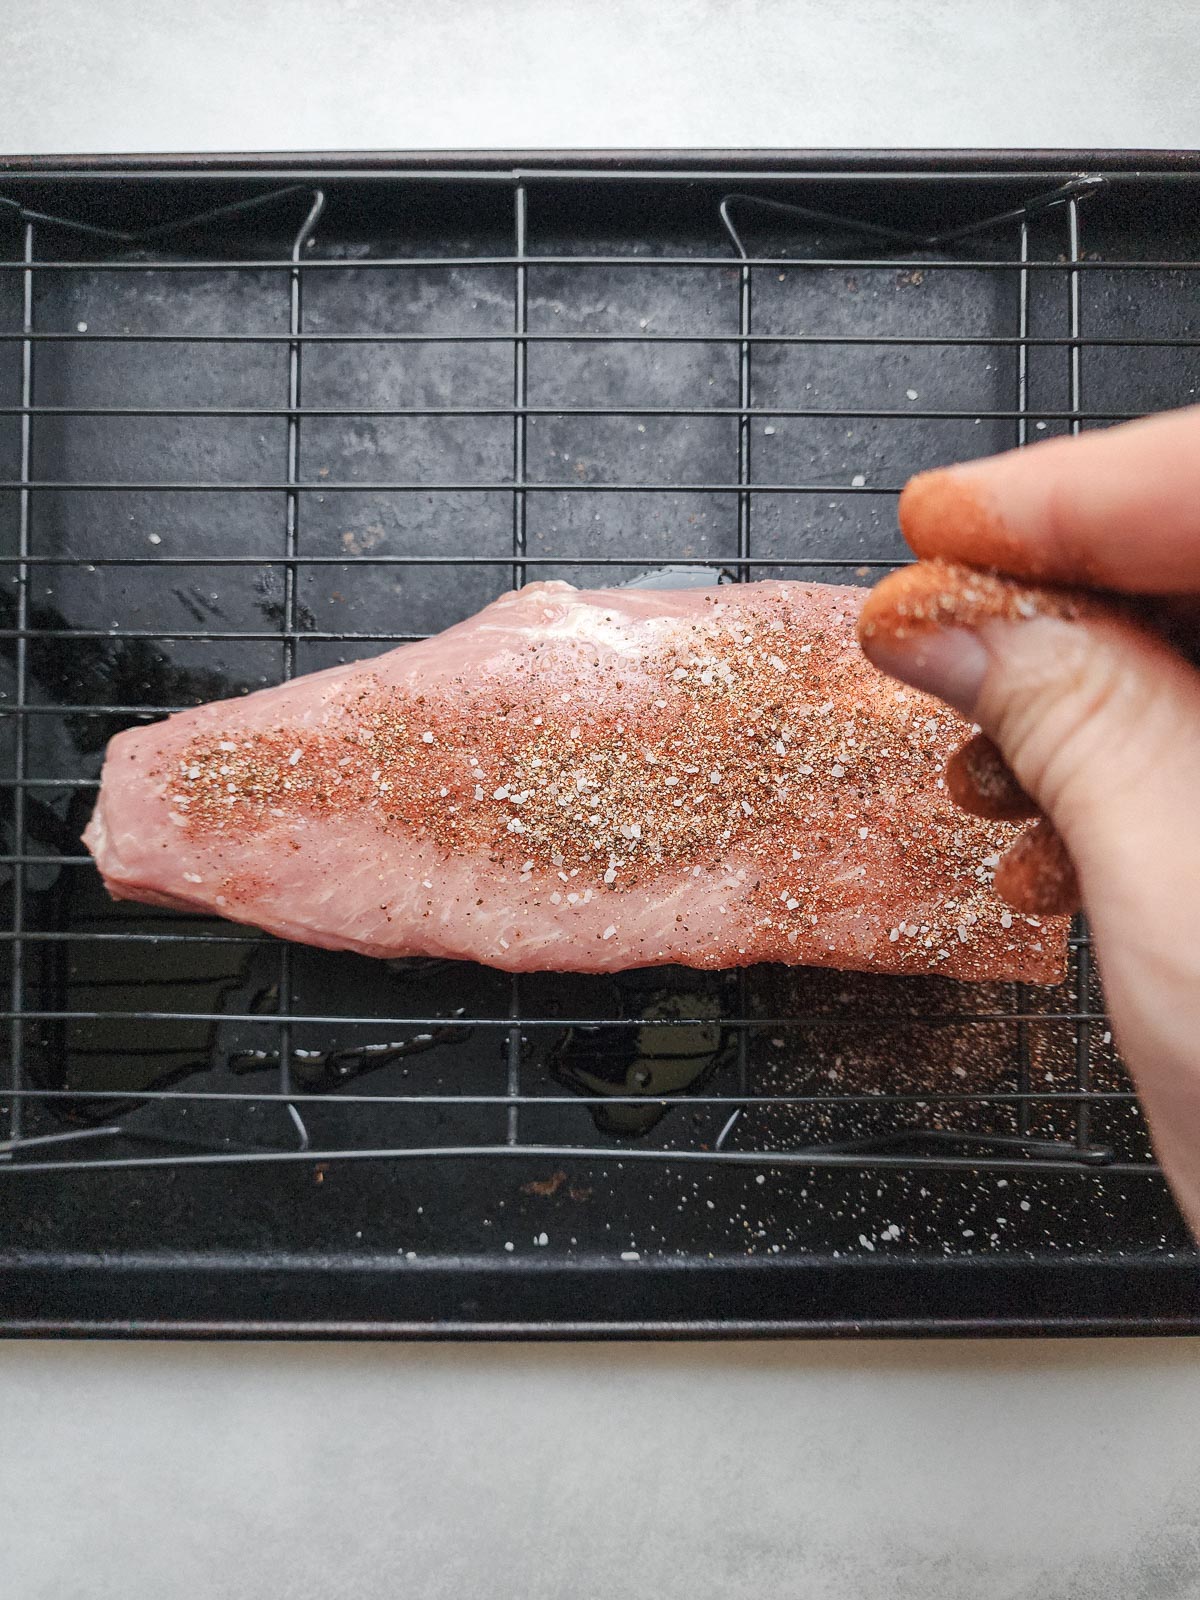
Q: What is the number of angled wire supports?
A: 4